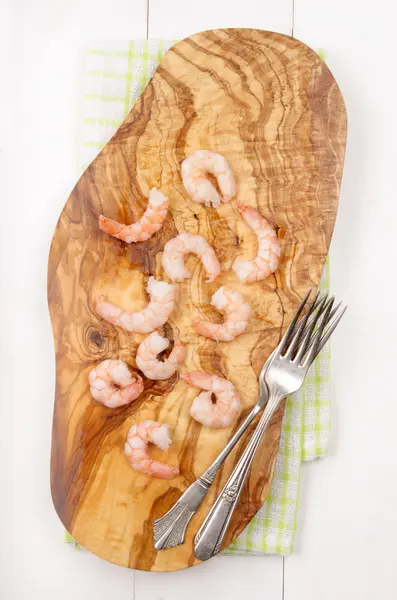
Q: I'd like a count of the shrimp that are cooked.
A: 10